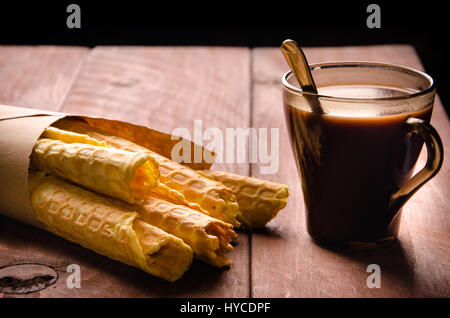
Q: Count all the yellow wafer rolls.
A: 5